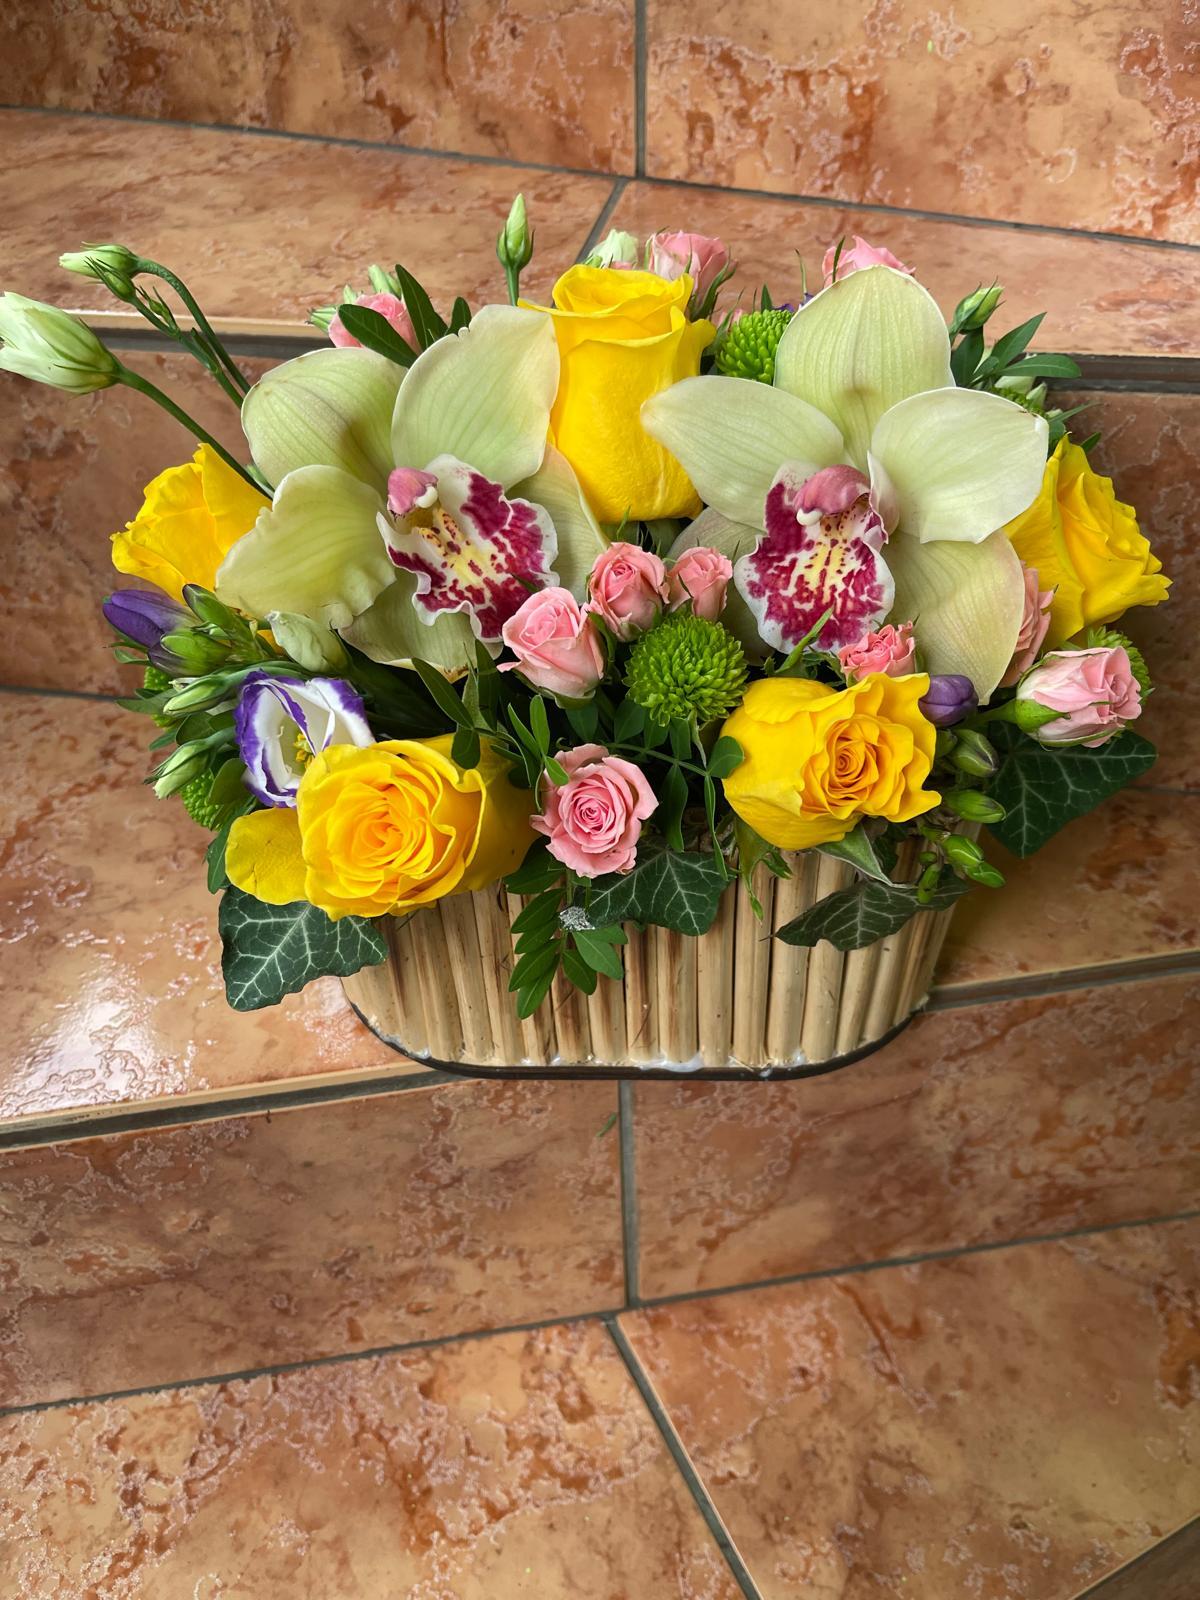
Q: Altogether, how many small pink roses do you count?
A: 10